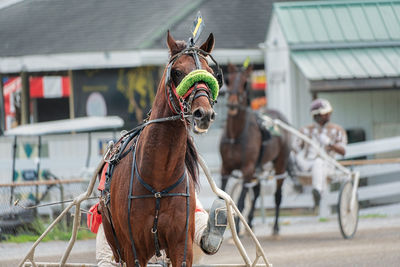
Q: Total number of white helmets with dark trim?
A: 1